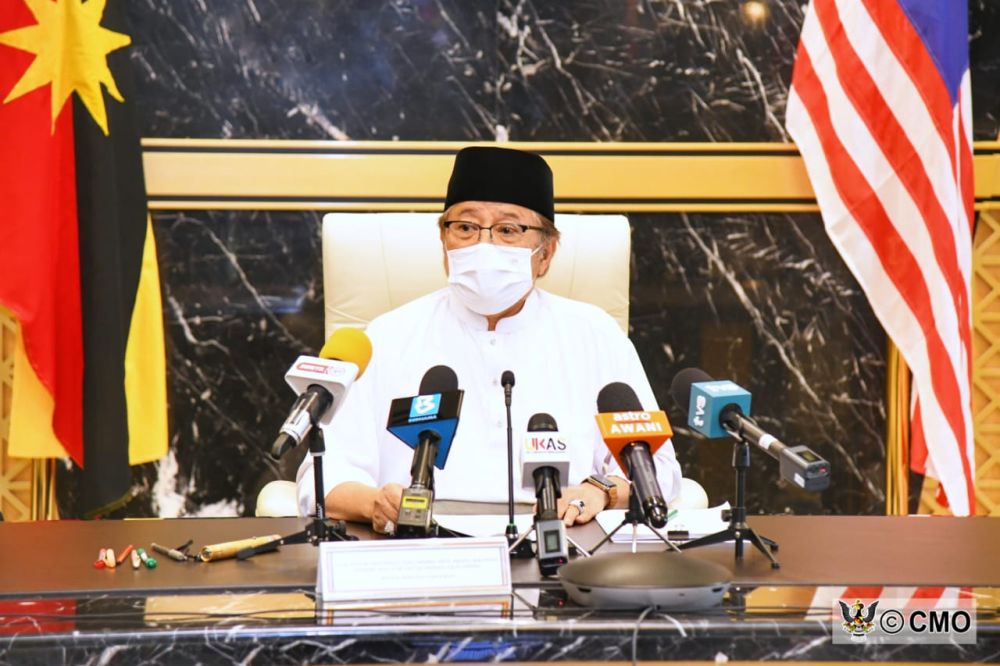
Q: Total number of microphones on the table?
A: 6